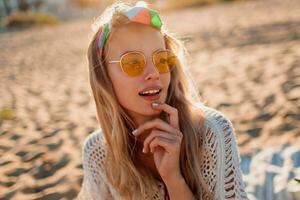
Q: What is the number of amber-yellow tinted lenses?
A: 2